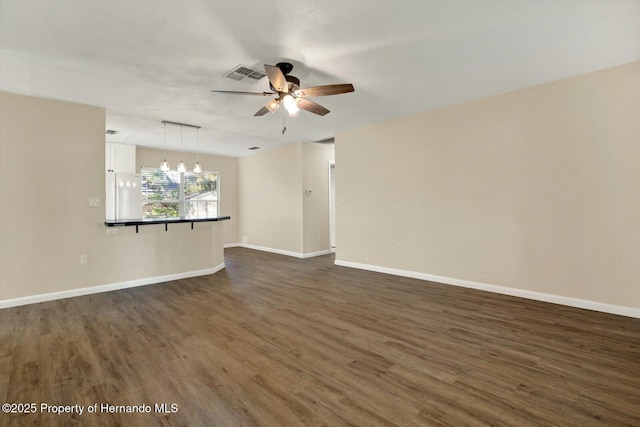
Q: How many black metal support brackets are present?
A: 3